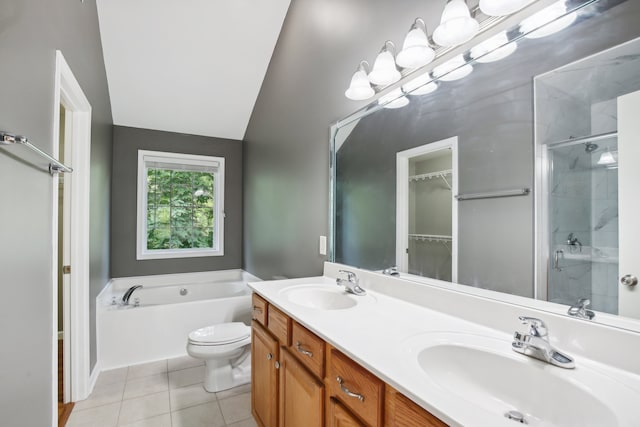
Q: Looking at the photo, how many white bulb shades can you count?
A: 5